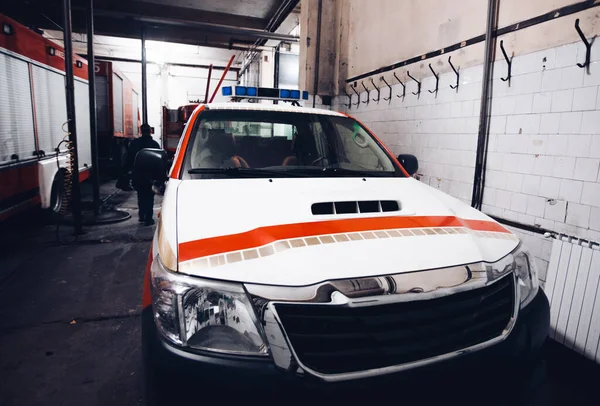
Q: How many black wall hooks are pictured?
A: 11